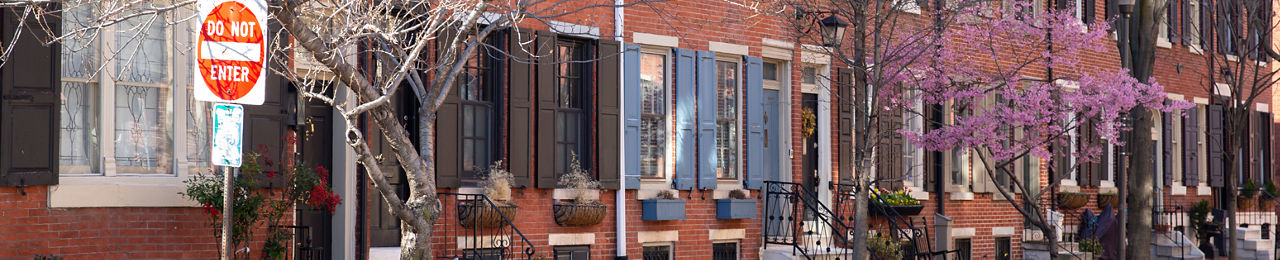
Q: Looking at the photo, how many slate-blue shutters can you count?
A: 4